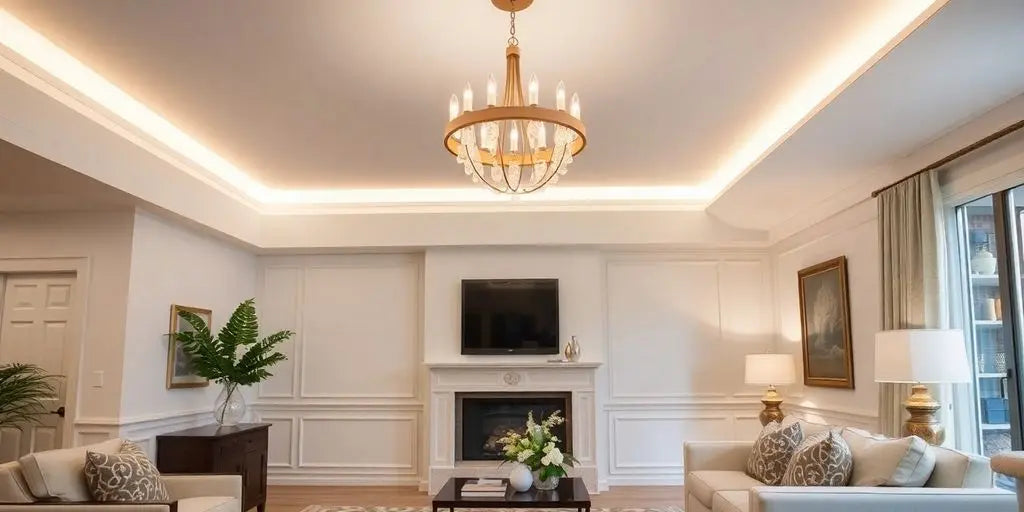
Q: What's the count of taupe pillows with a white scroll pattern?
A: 3